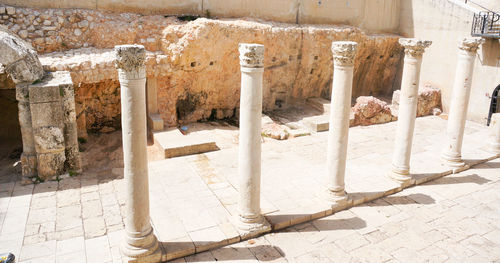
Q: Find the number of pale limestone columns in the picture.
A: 5